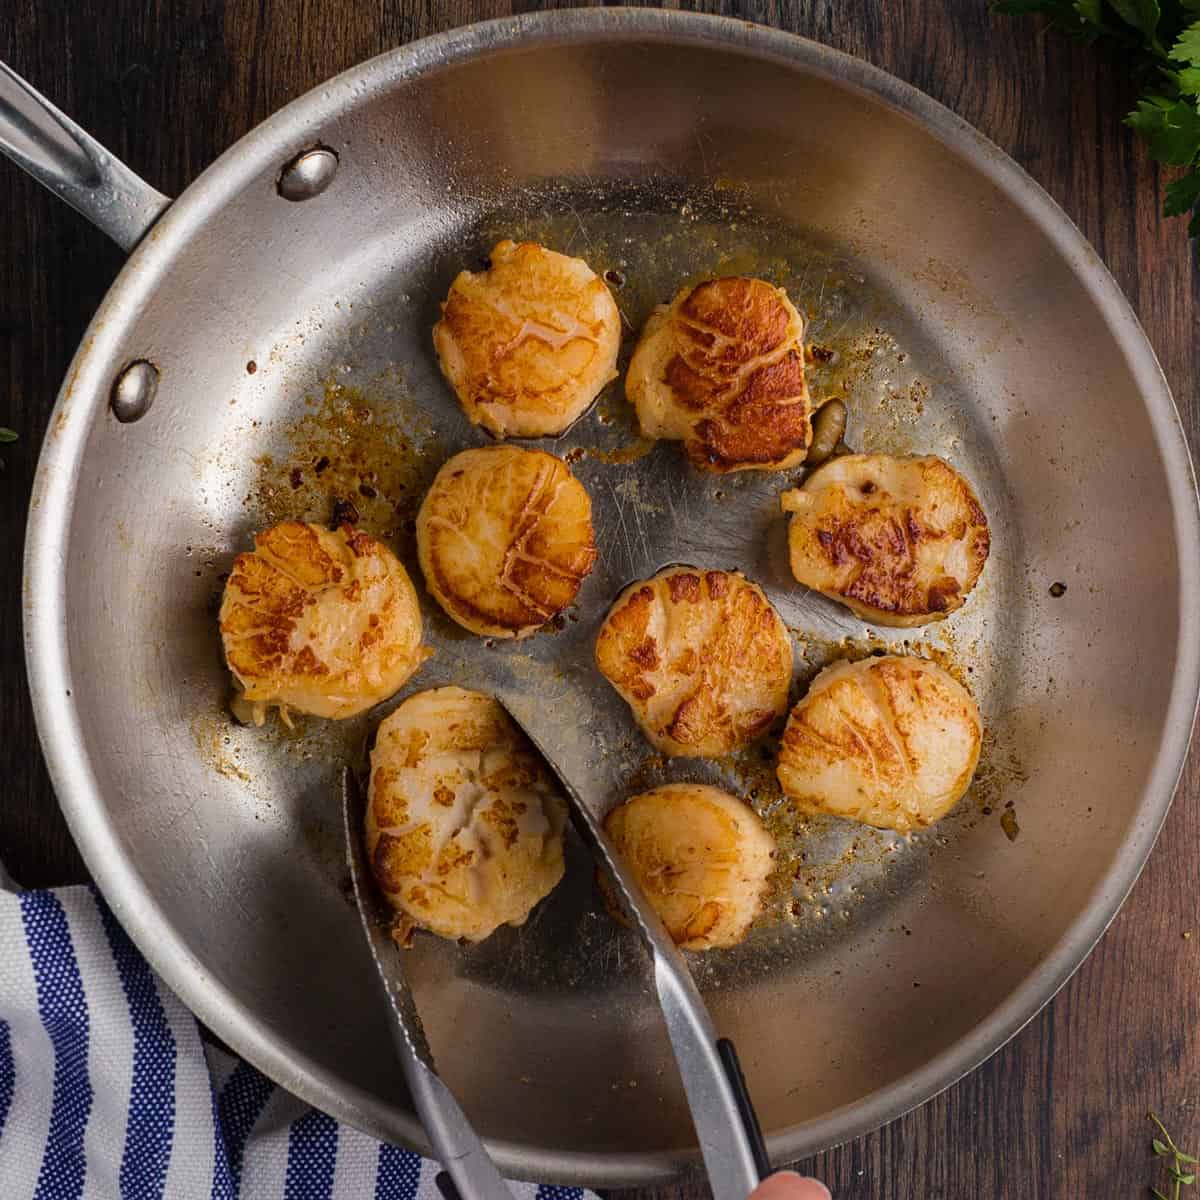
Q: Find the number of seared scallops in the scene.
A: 9